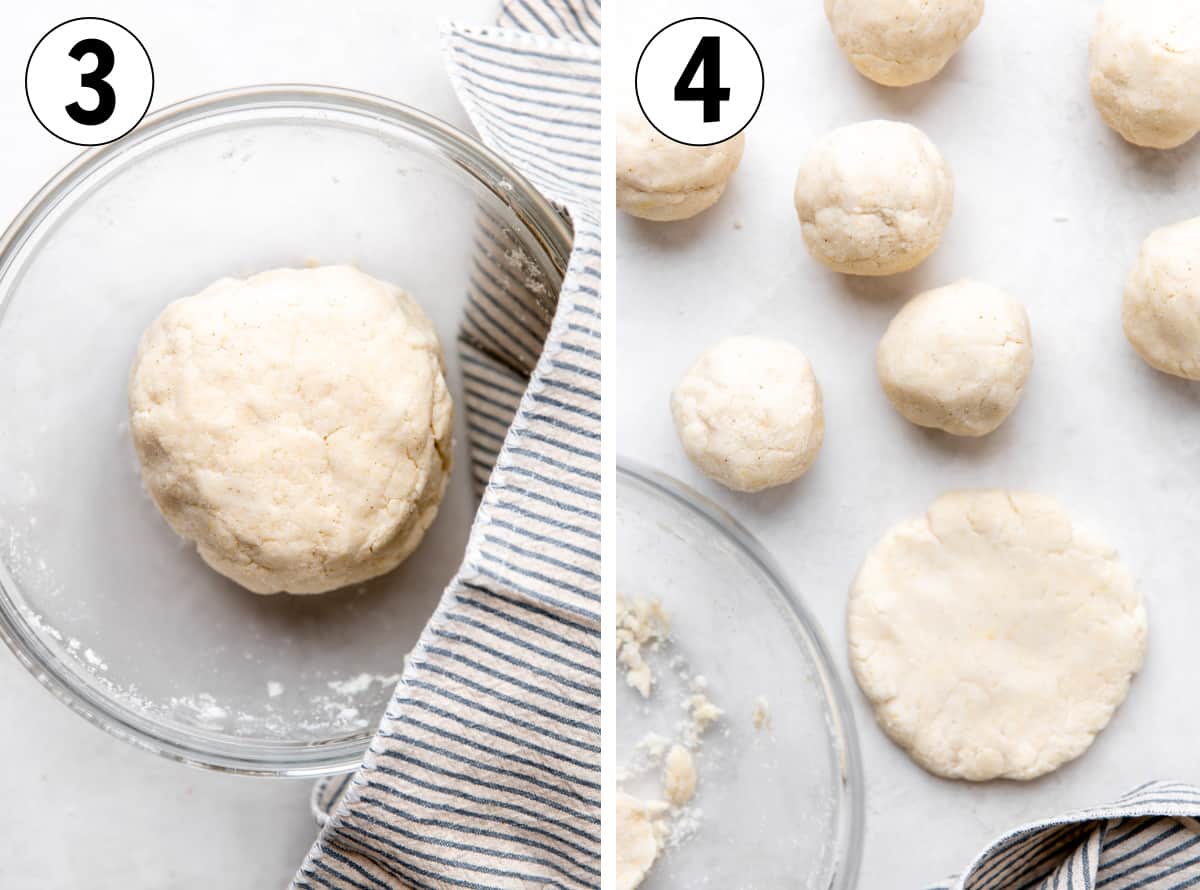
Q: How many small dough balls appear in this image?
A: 7